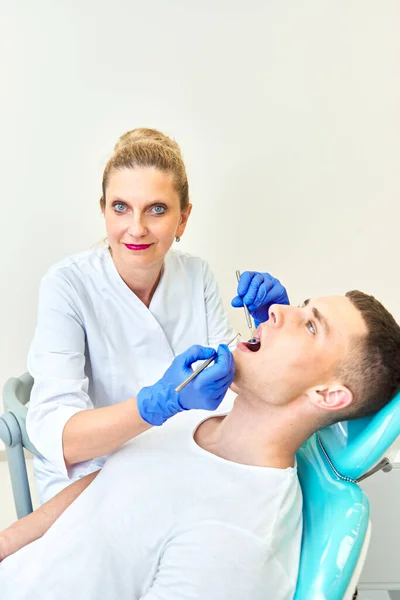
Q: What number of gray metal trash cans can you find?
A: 0